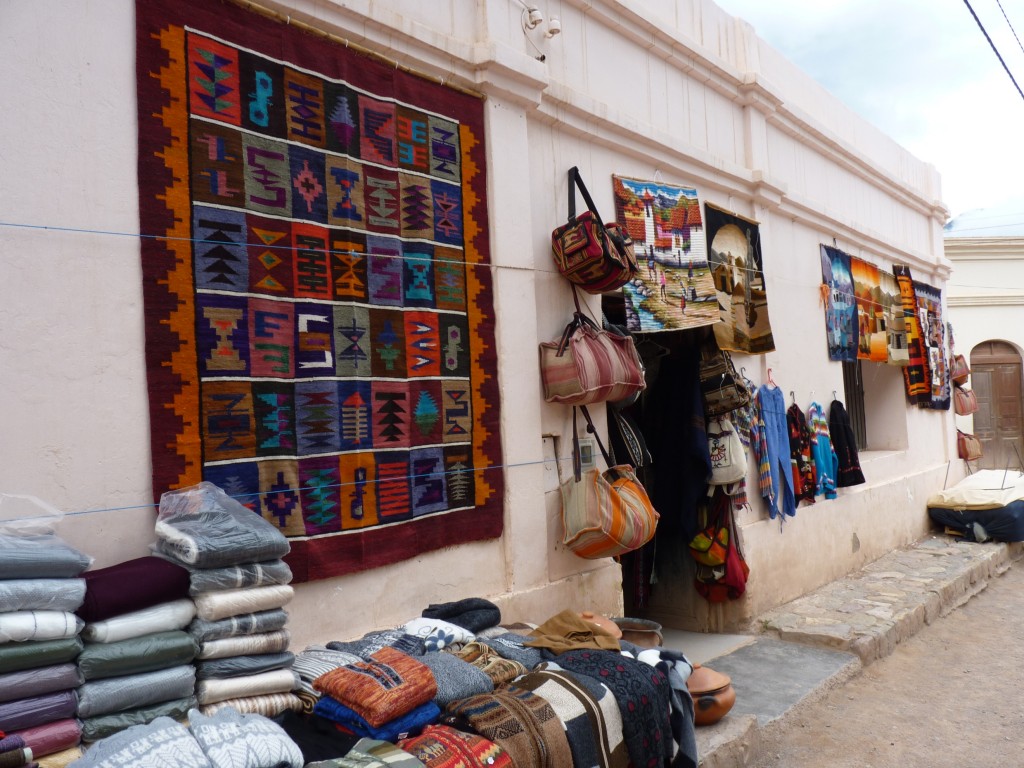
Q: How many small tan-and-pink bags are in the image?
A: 3